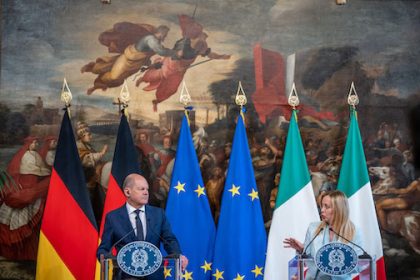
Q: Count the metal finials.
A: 6